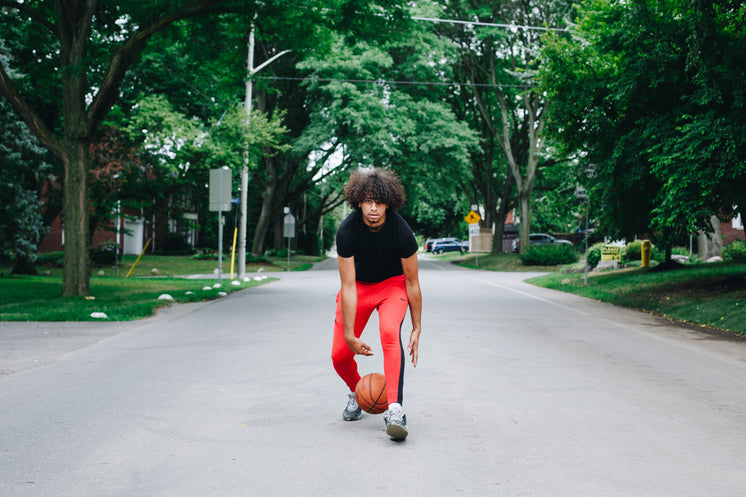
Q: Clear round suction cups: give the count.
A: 0